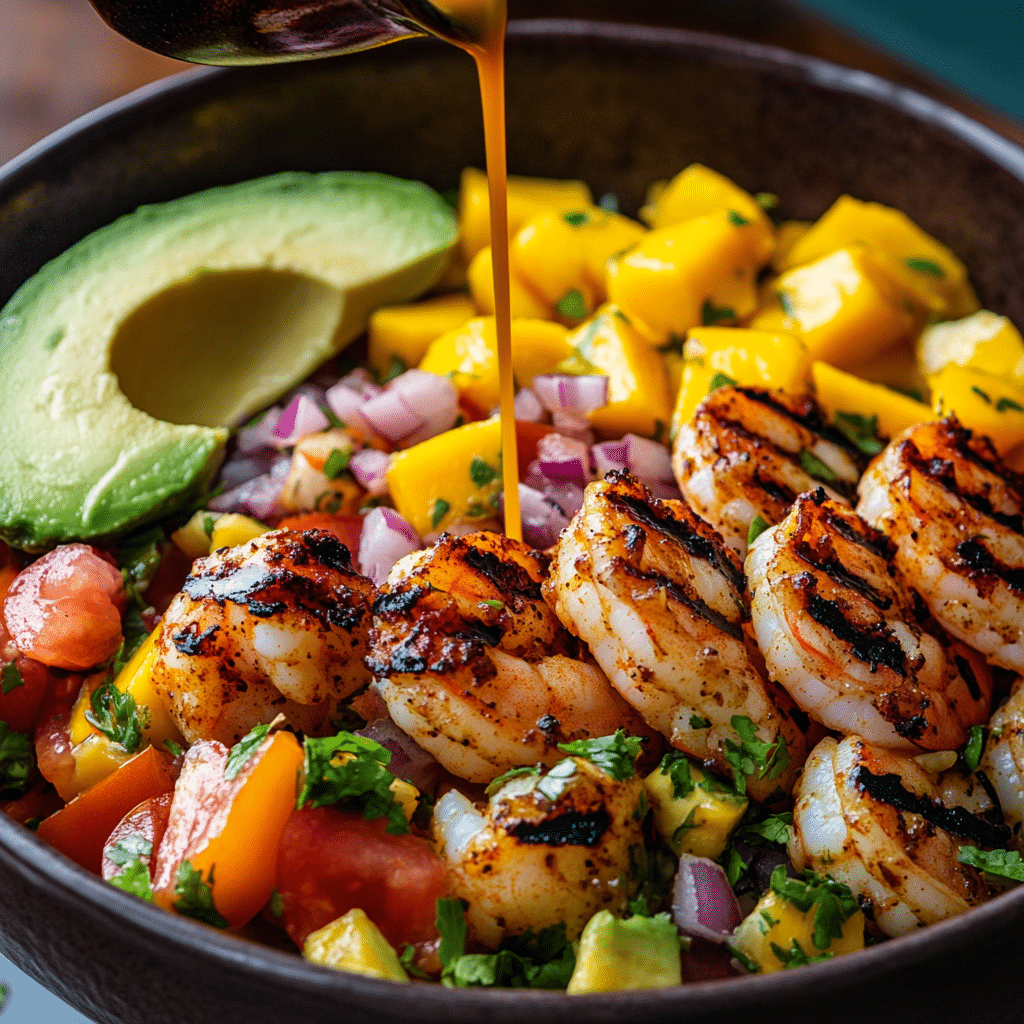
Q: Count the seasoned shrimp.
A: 9